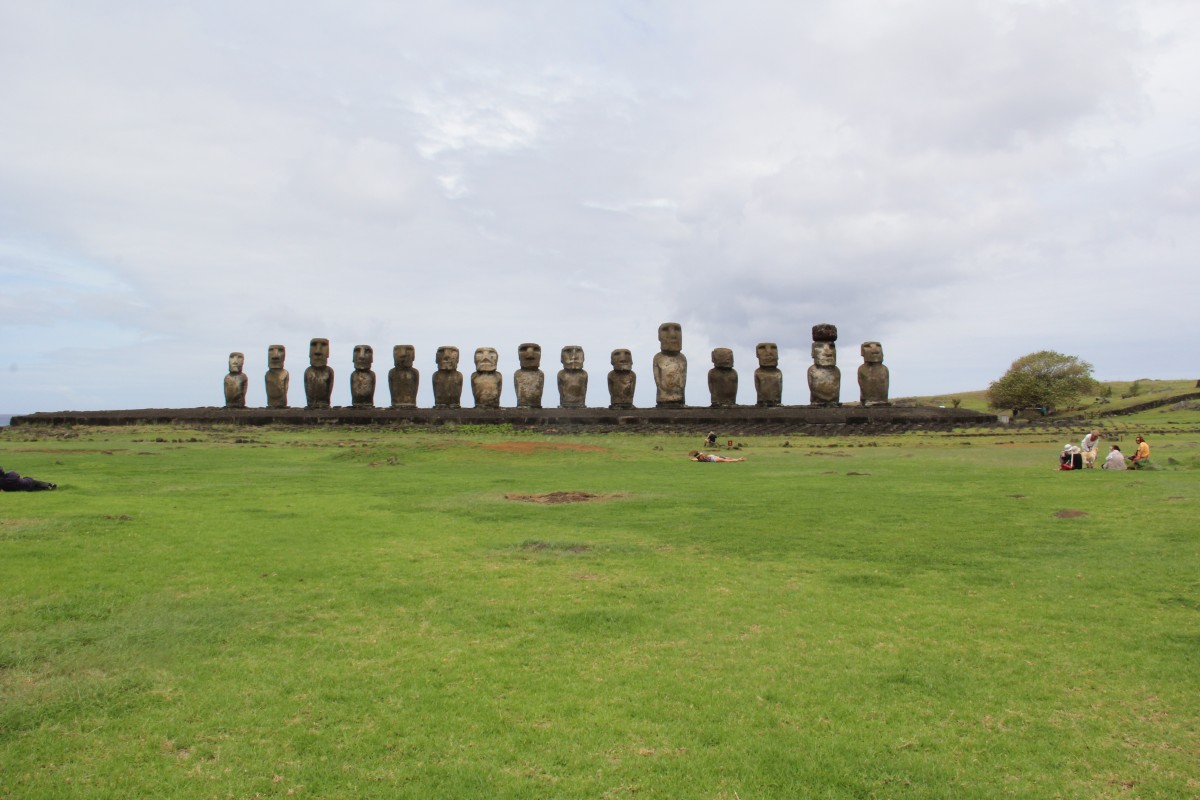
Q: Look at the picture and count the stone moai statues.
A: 15